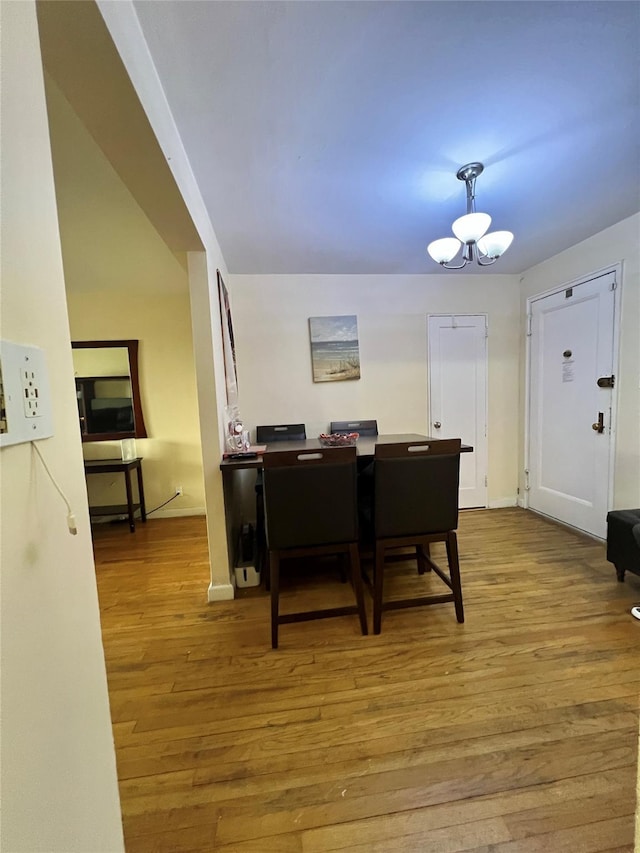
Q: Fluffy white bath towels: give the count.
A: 0